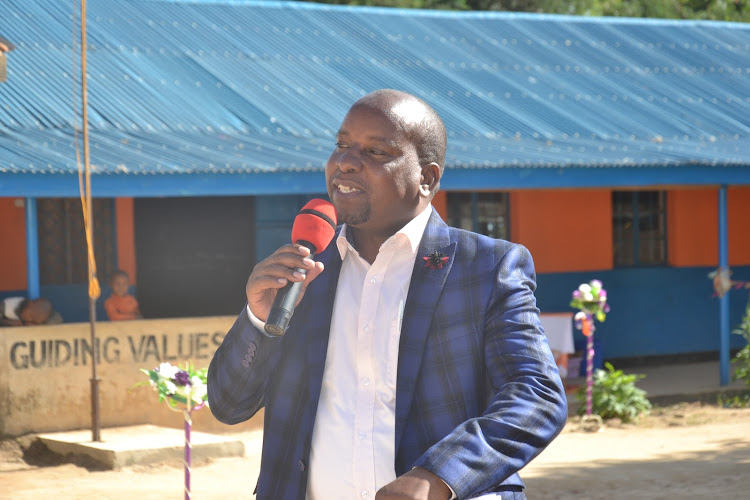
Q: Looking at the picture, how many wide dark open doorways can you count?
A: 1